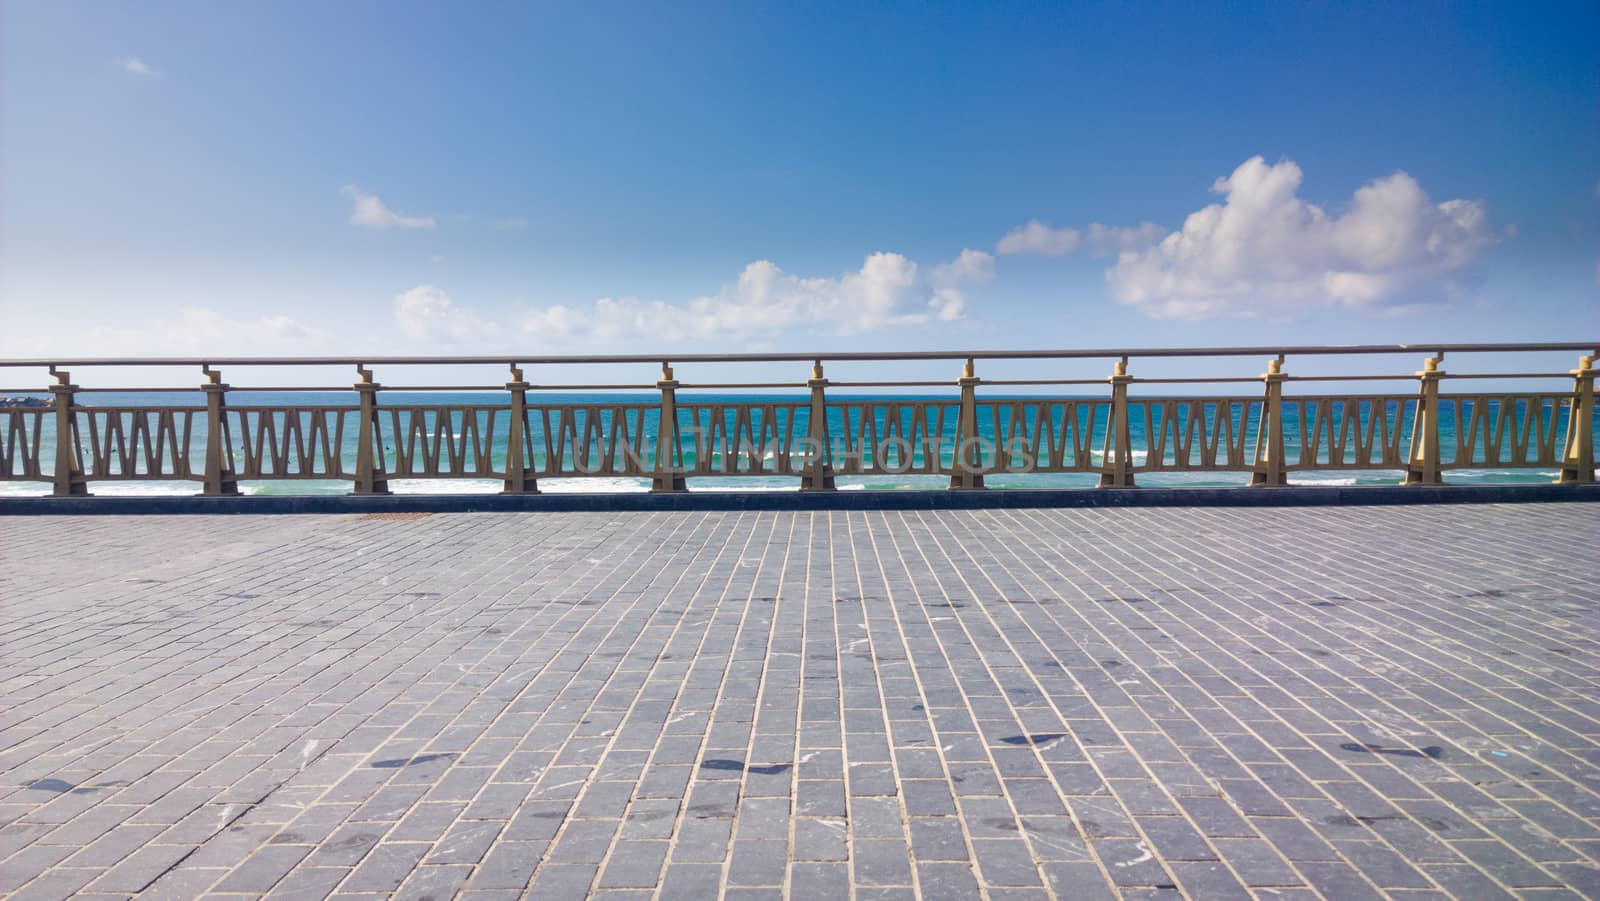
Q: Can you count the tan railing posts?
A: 11